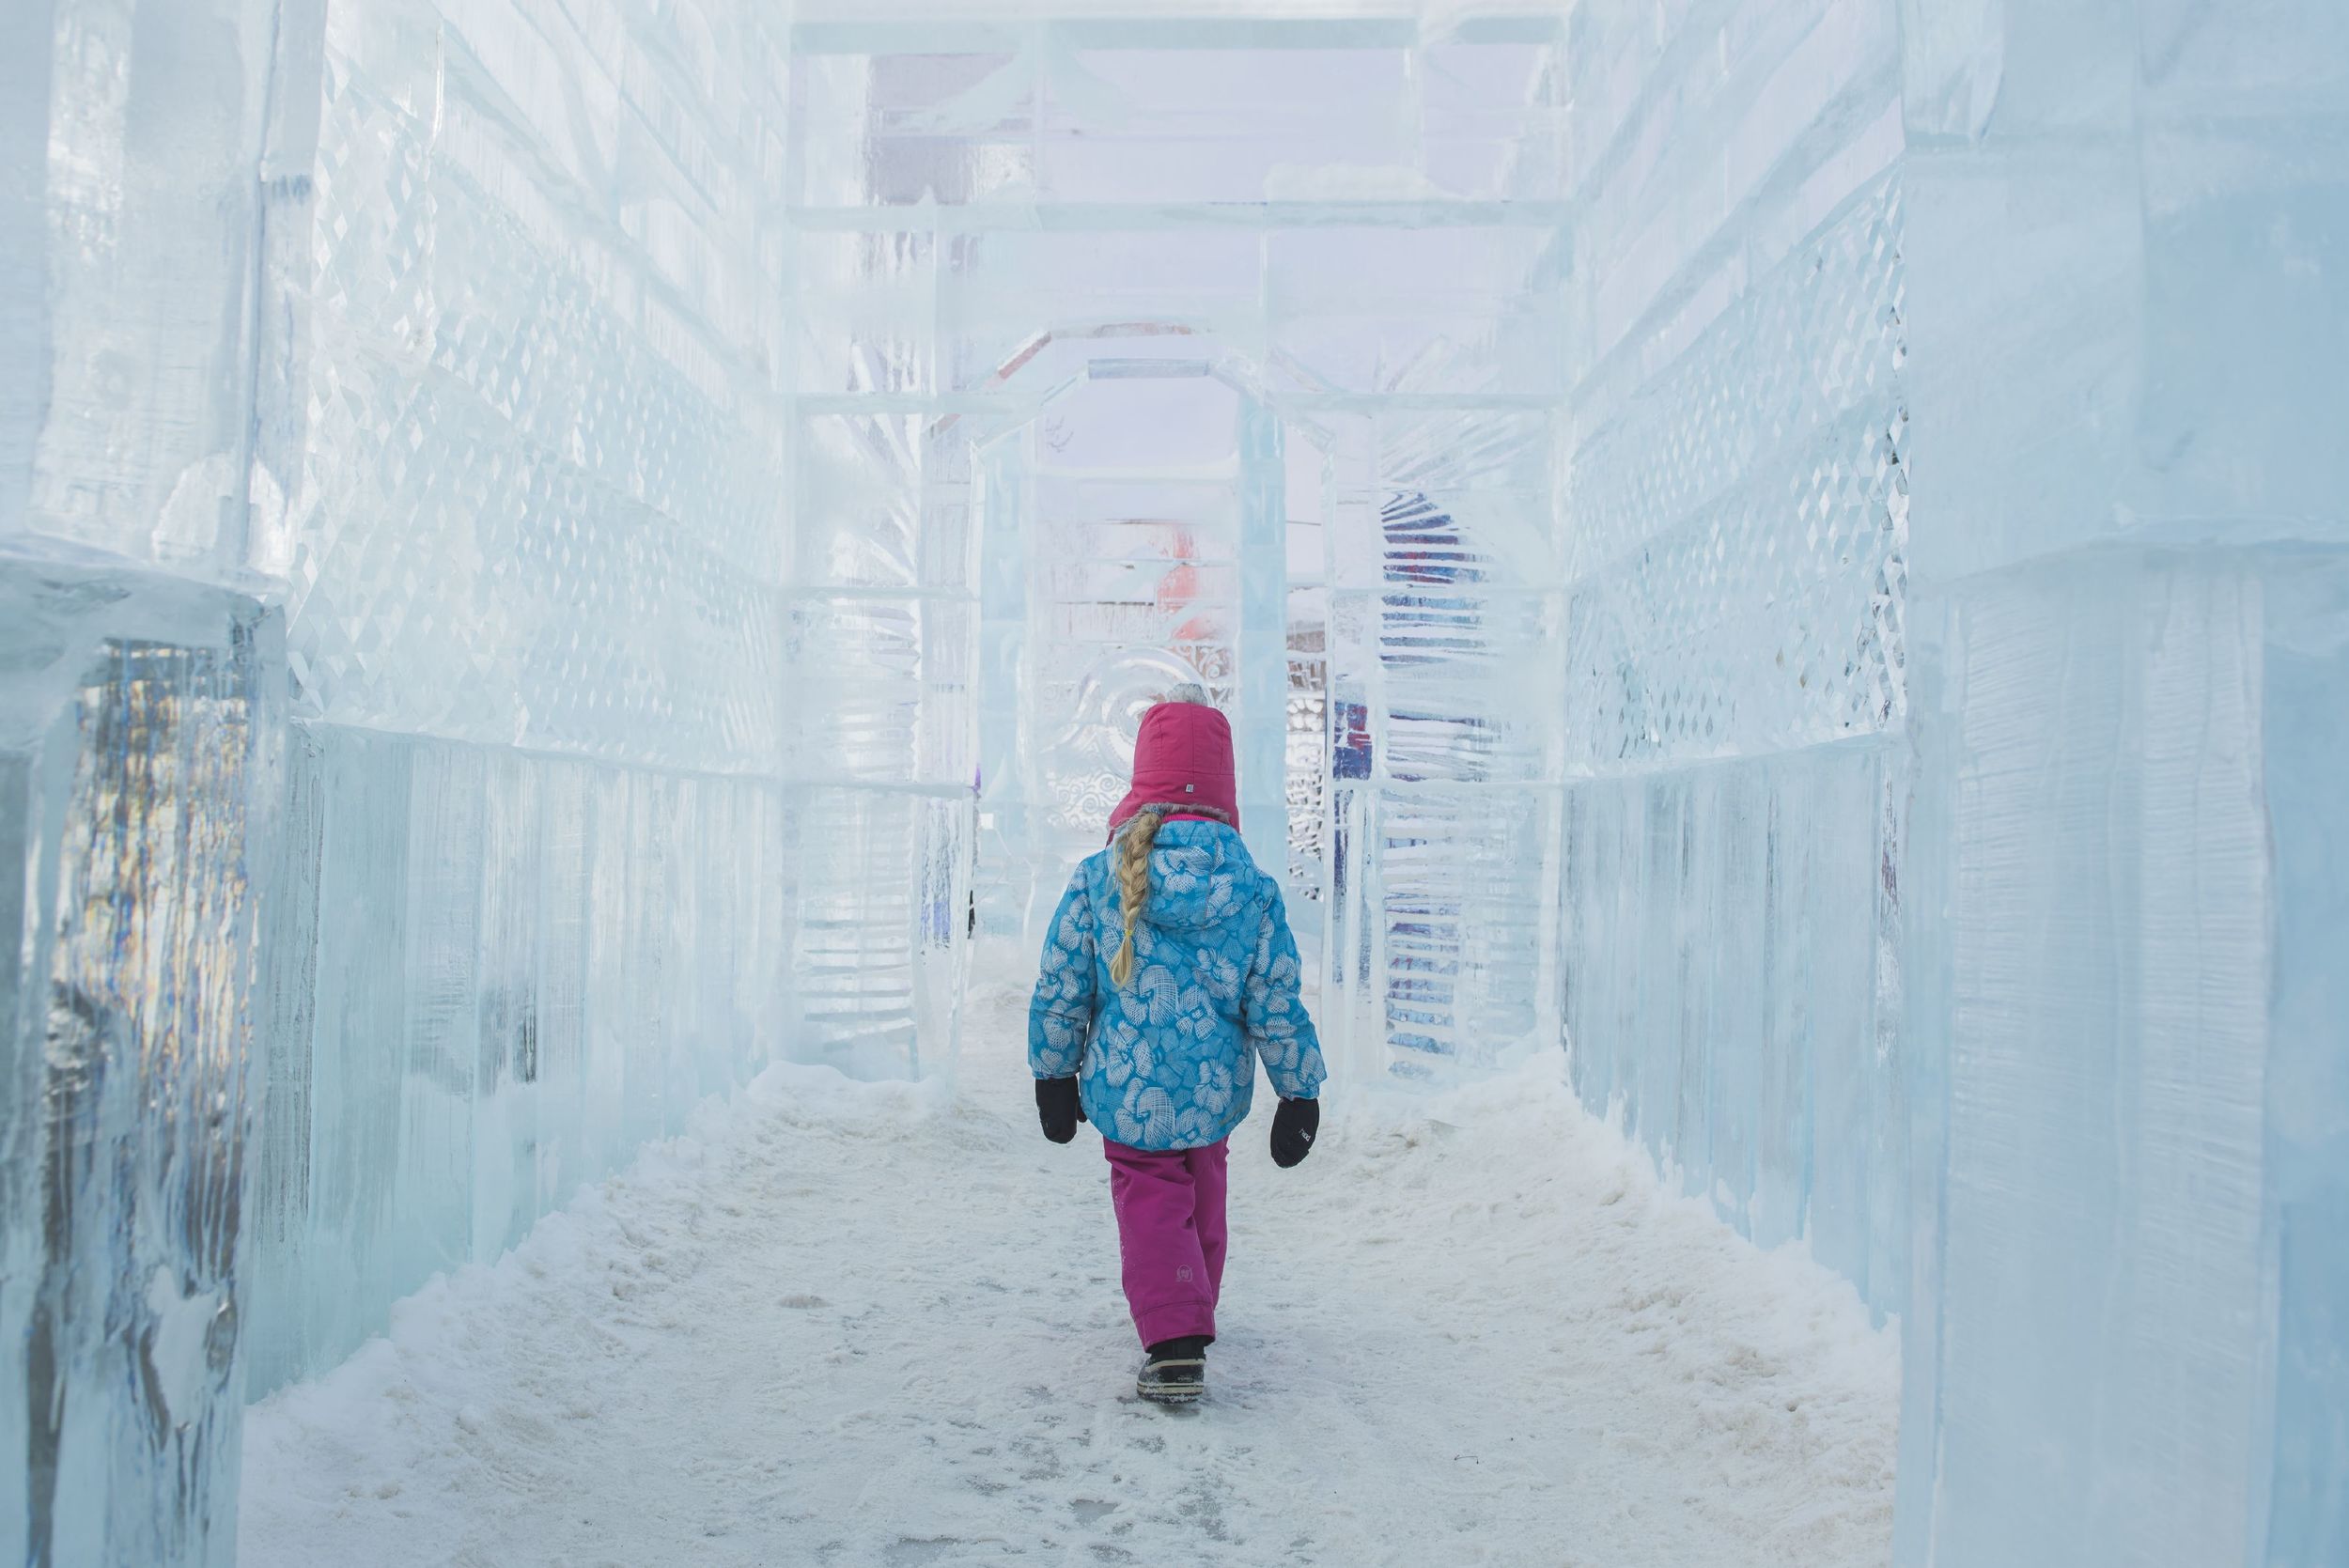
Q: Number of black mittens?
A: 2